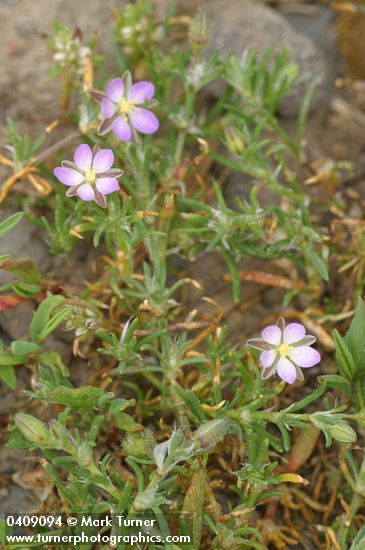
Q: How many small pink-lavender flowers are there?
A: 3